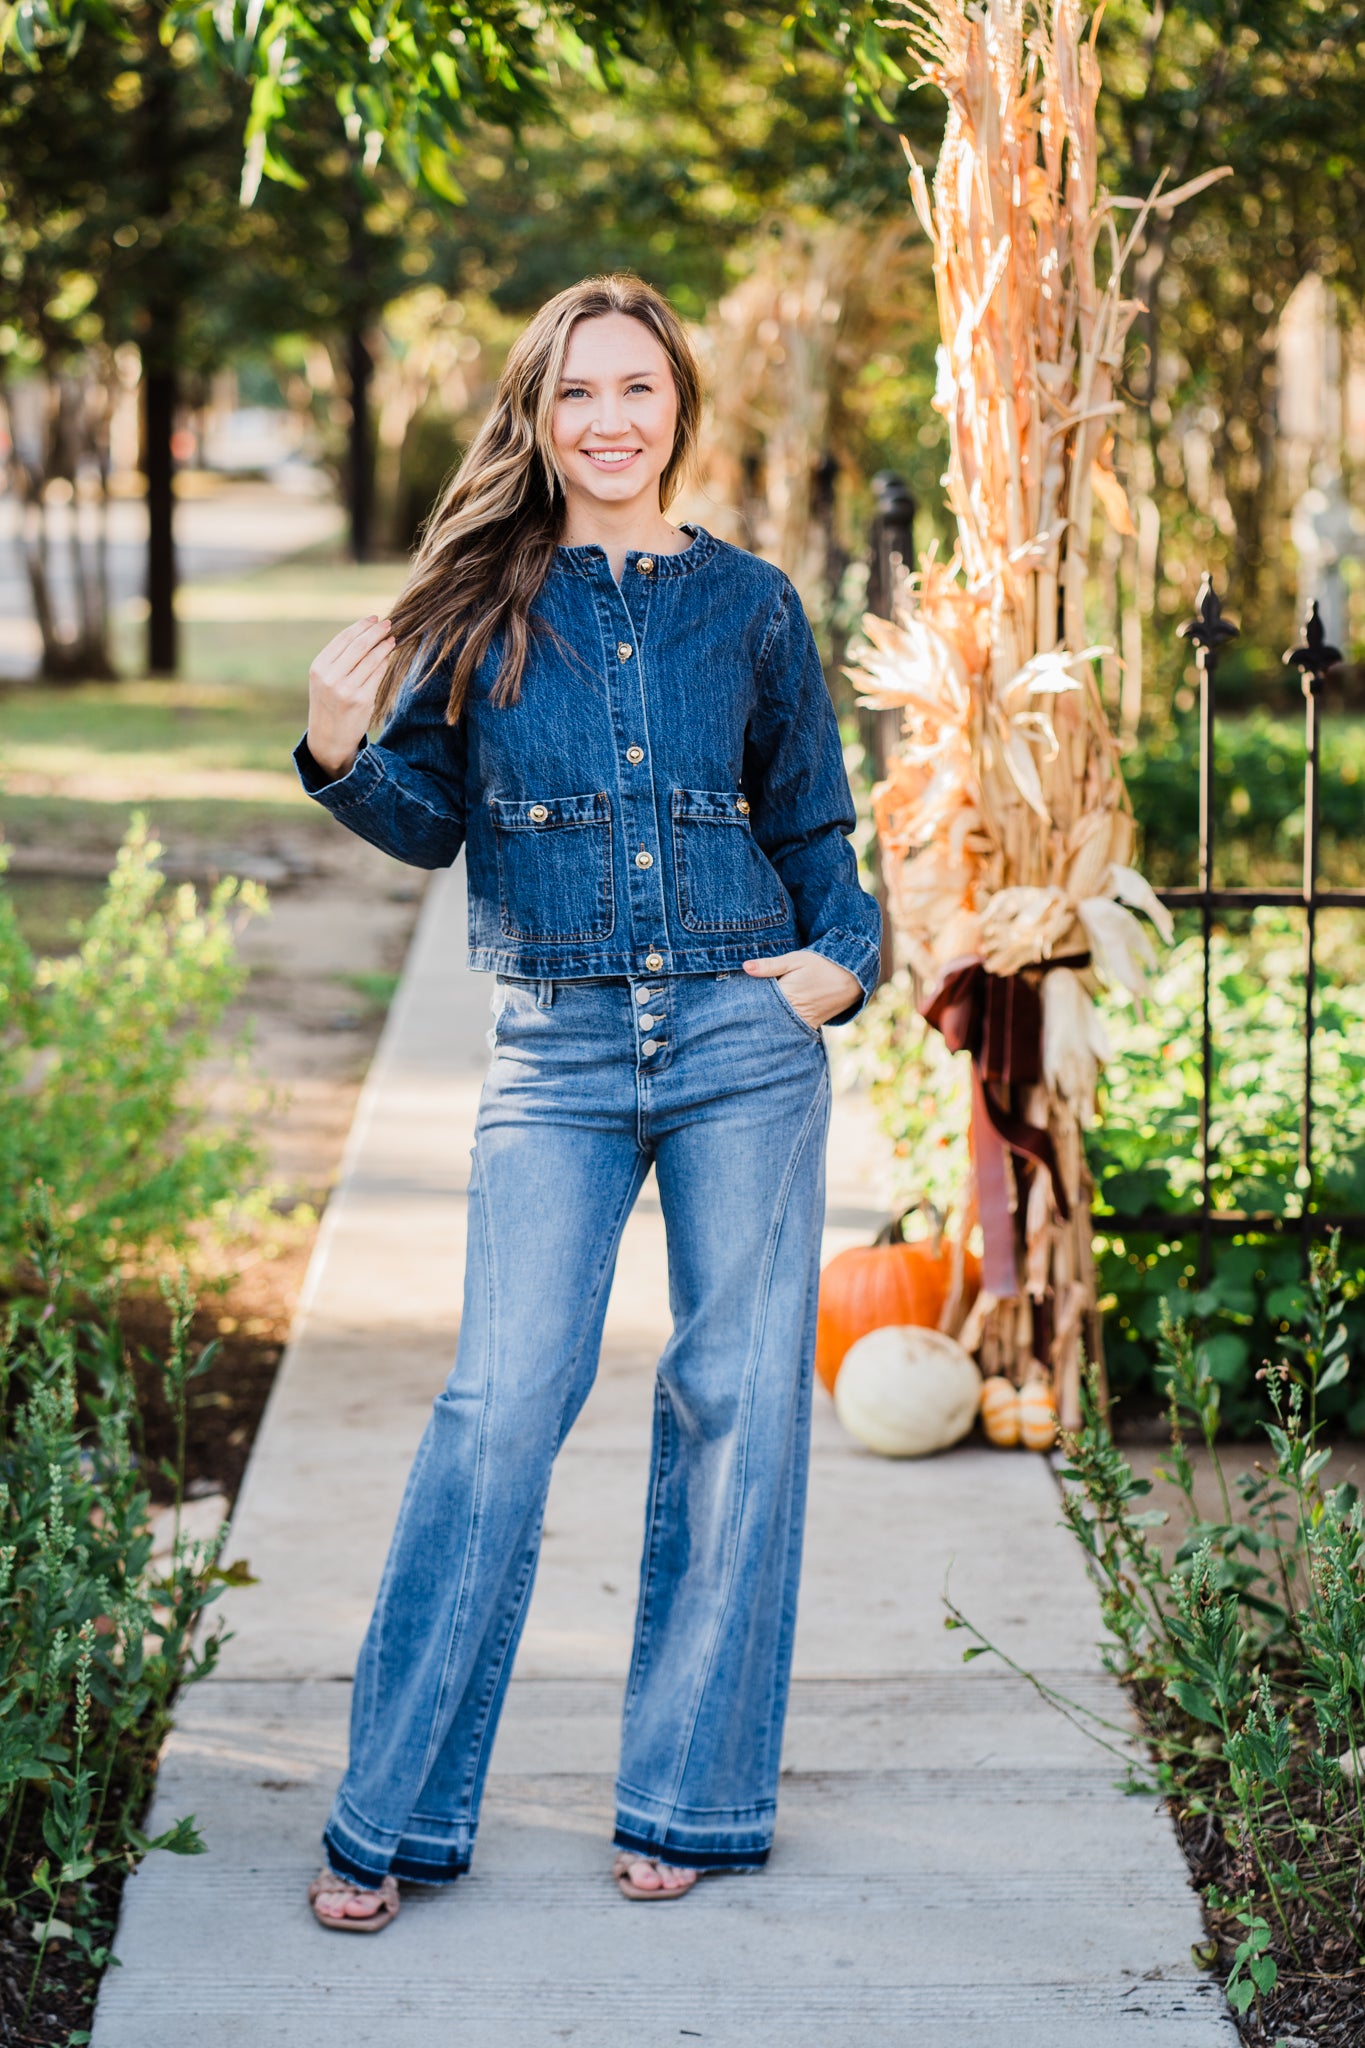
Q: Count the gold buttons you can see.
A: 7